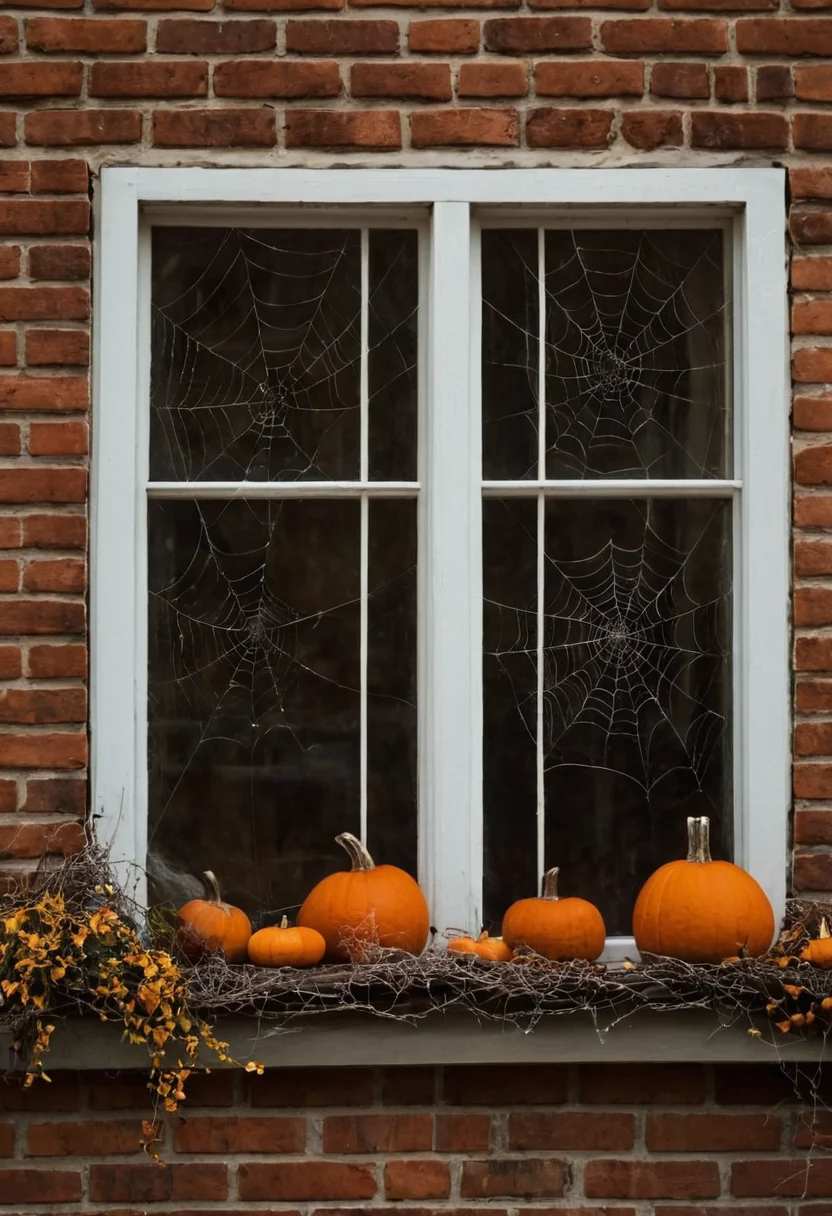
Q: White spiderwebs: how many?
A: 4